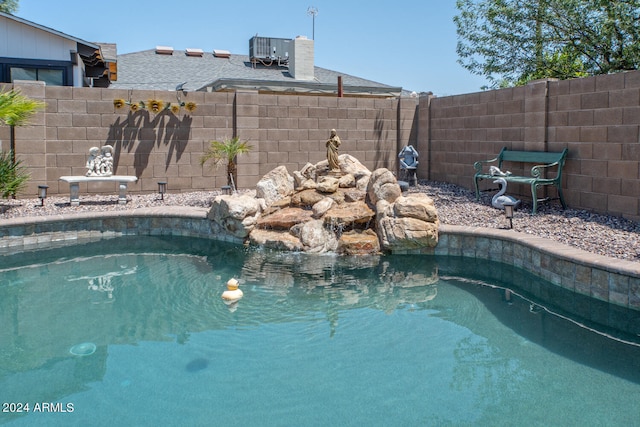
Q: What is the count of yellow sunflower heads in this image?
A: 5